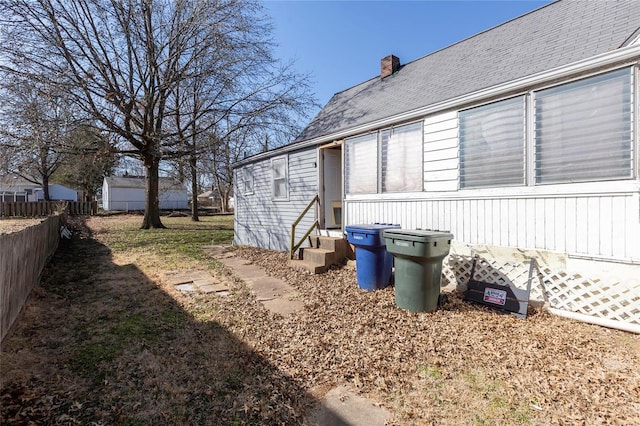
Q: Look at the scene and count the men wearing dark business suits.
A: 0